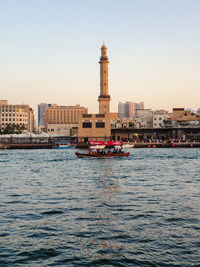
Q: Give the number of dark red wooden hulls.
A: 1